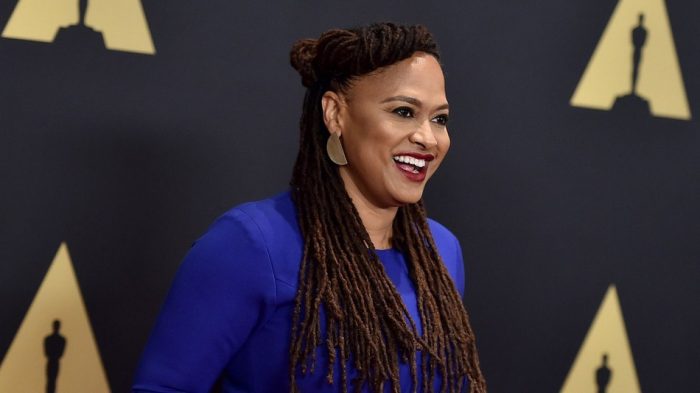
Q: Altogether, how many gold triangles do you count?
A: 4